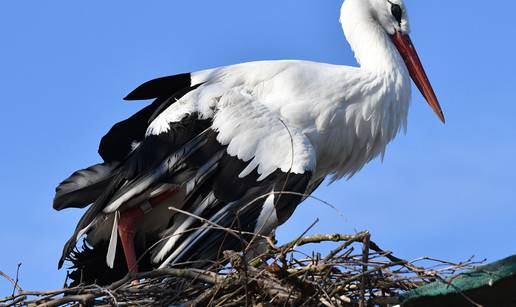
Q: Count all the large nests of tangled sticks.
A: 1